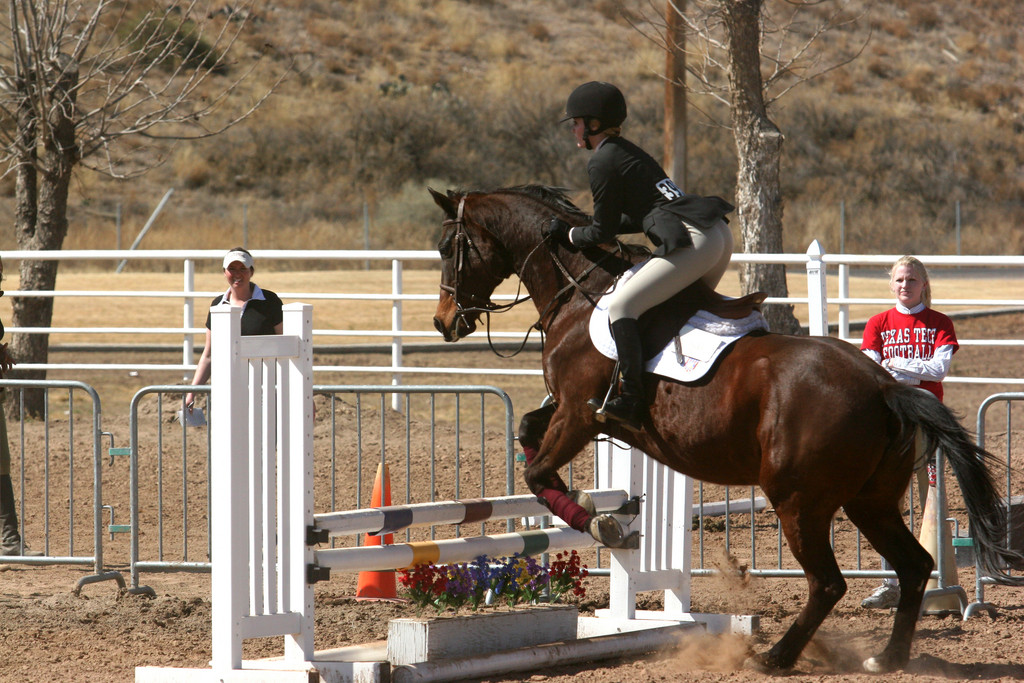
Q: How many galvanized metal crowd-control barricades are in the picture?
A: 4